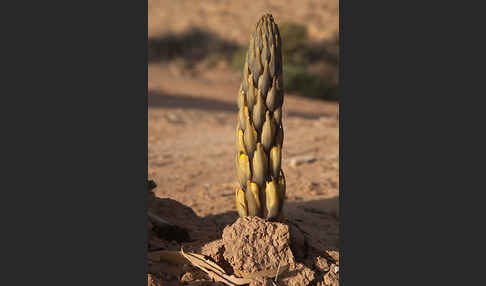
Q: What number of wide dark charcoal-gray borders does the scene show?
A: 2